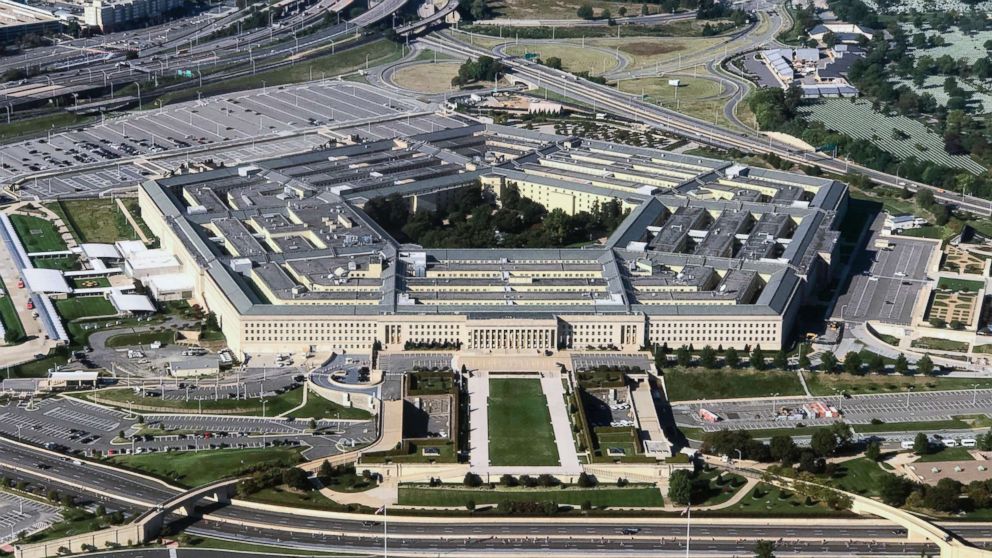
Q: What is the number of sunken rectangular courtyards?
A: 2